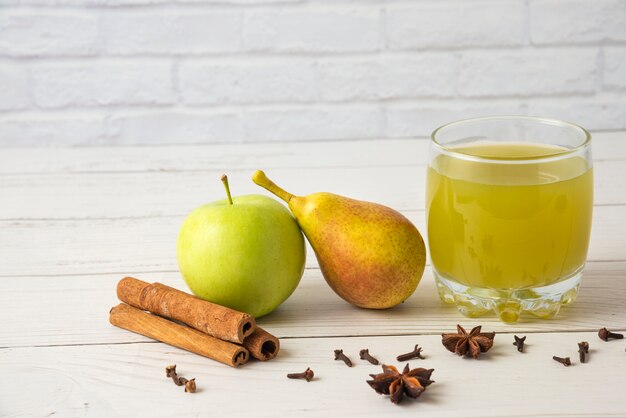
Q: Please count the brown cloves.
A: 10